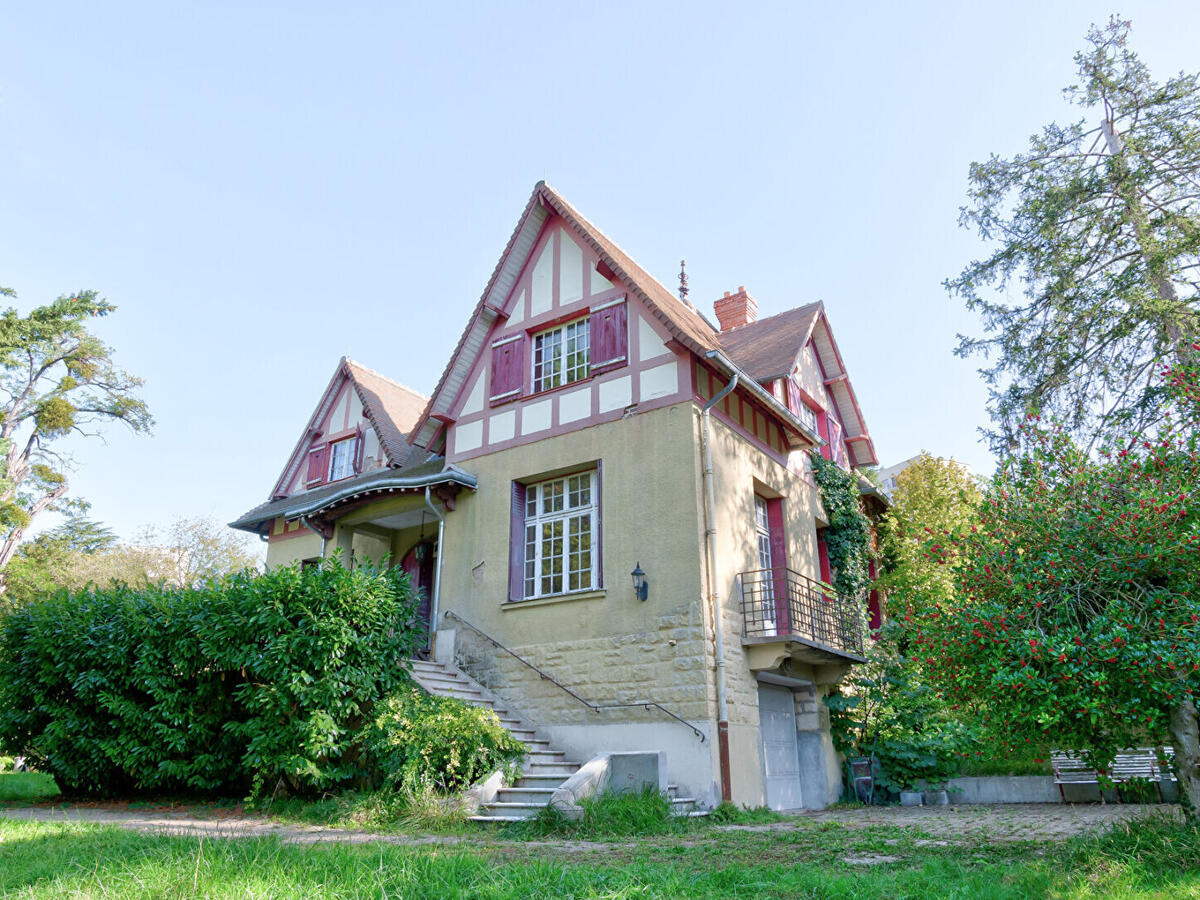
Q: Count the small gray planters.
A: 2